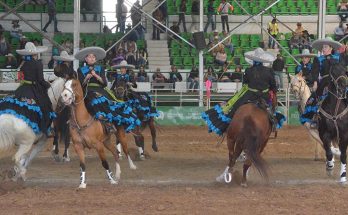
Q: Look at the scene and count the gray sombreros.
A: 7